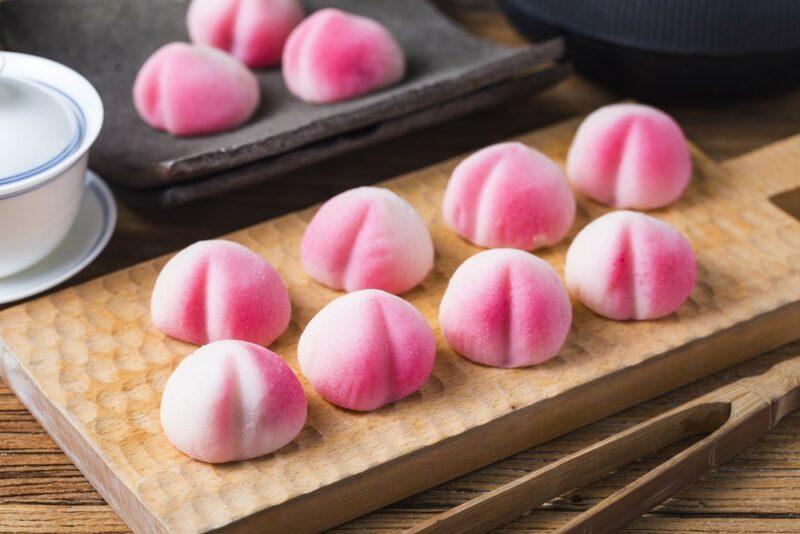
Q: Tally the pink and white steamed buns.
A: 11